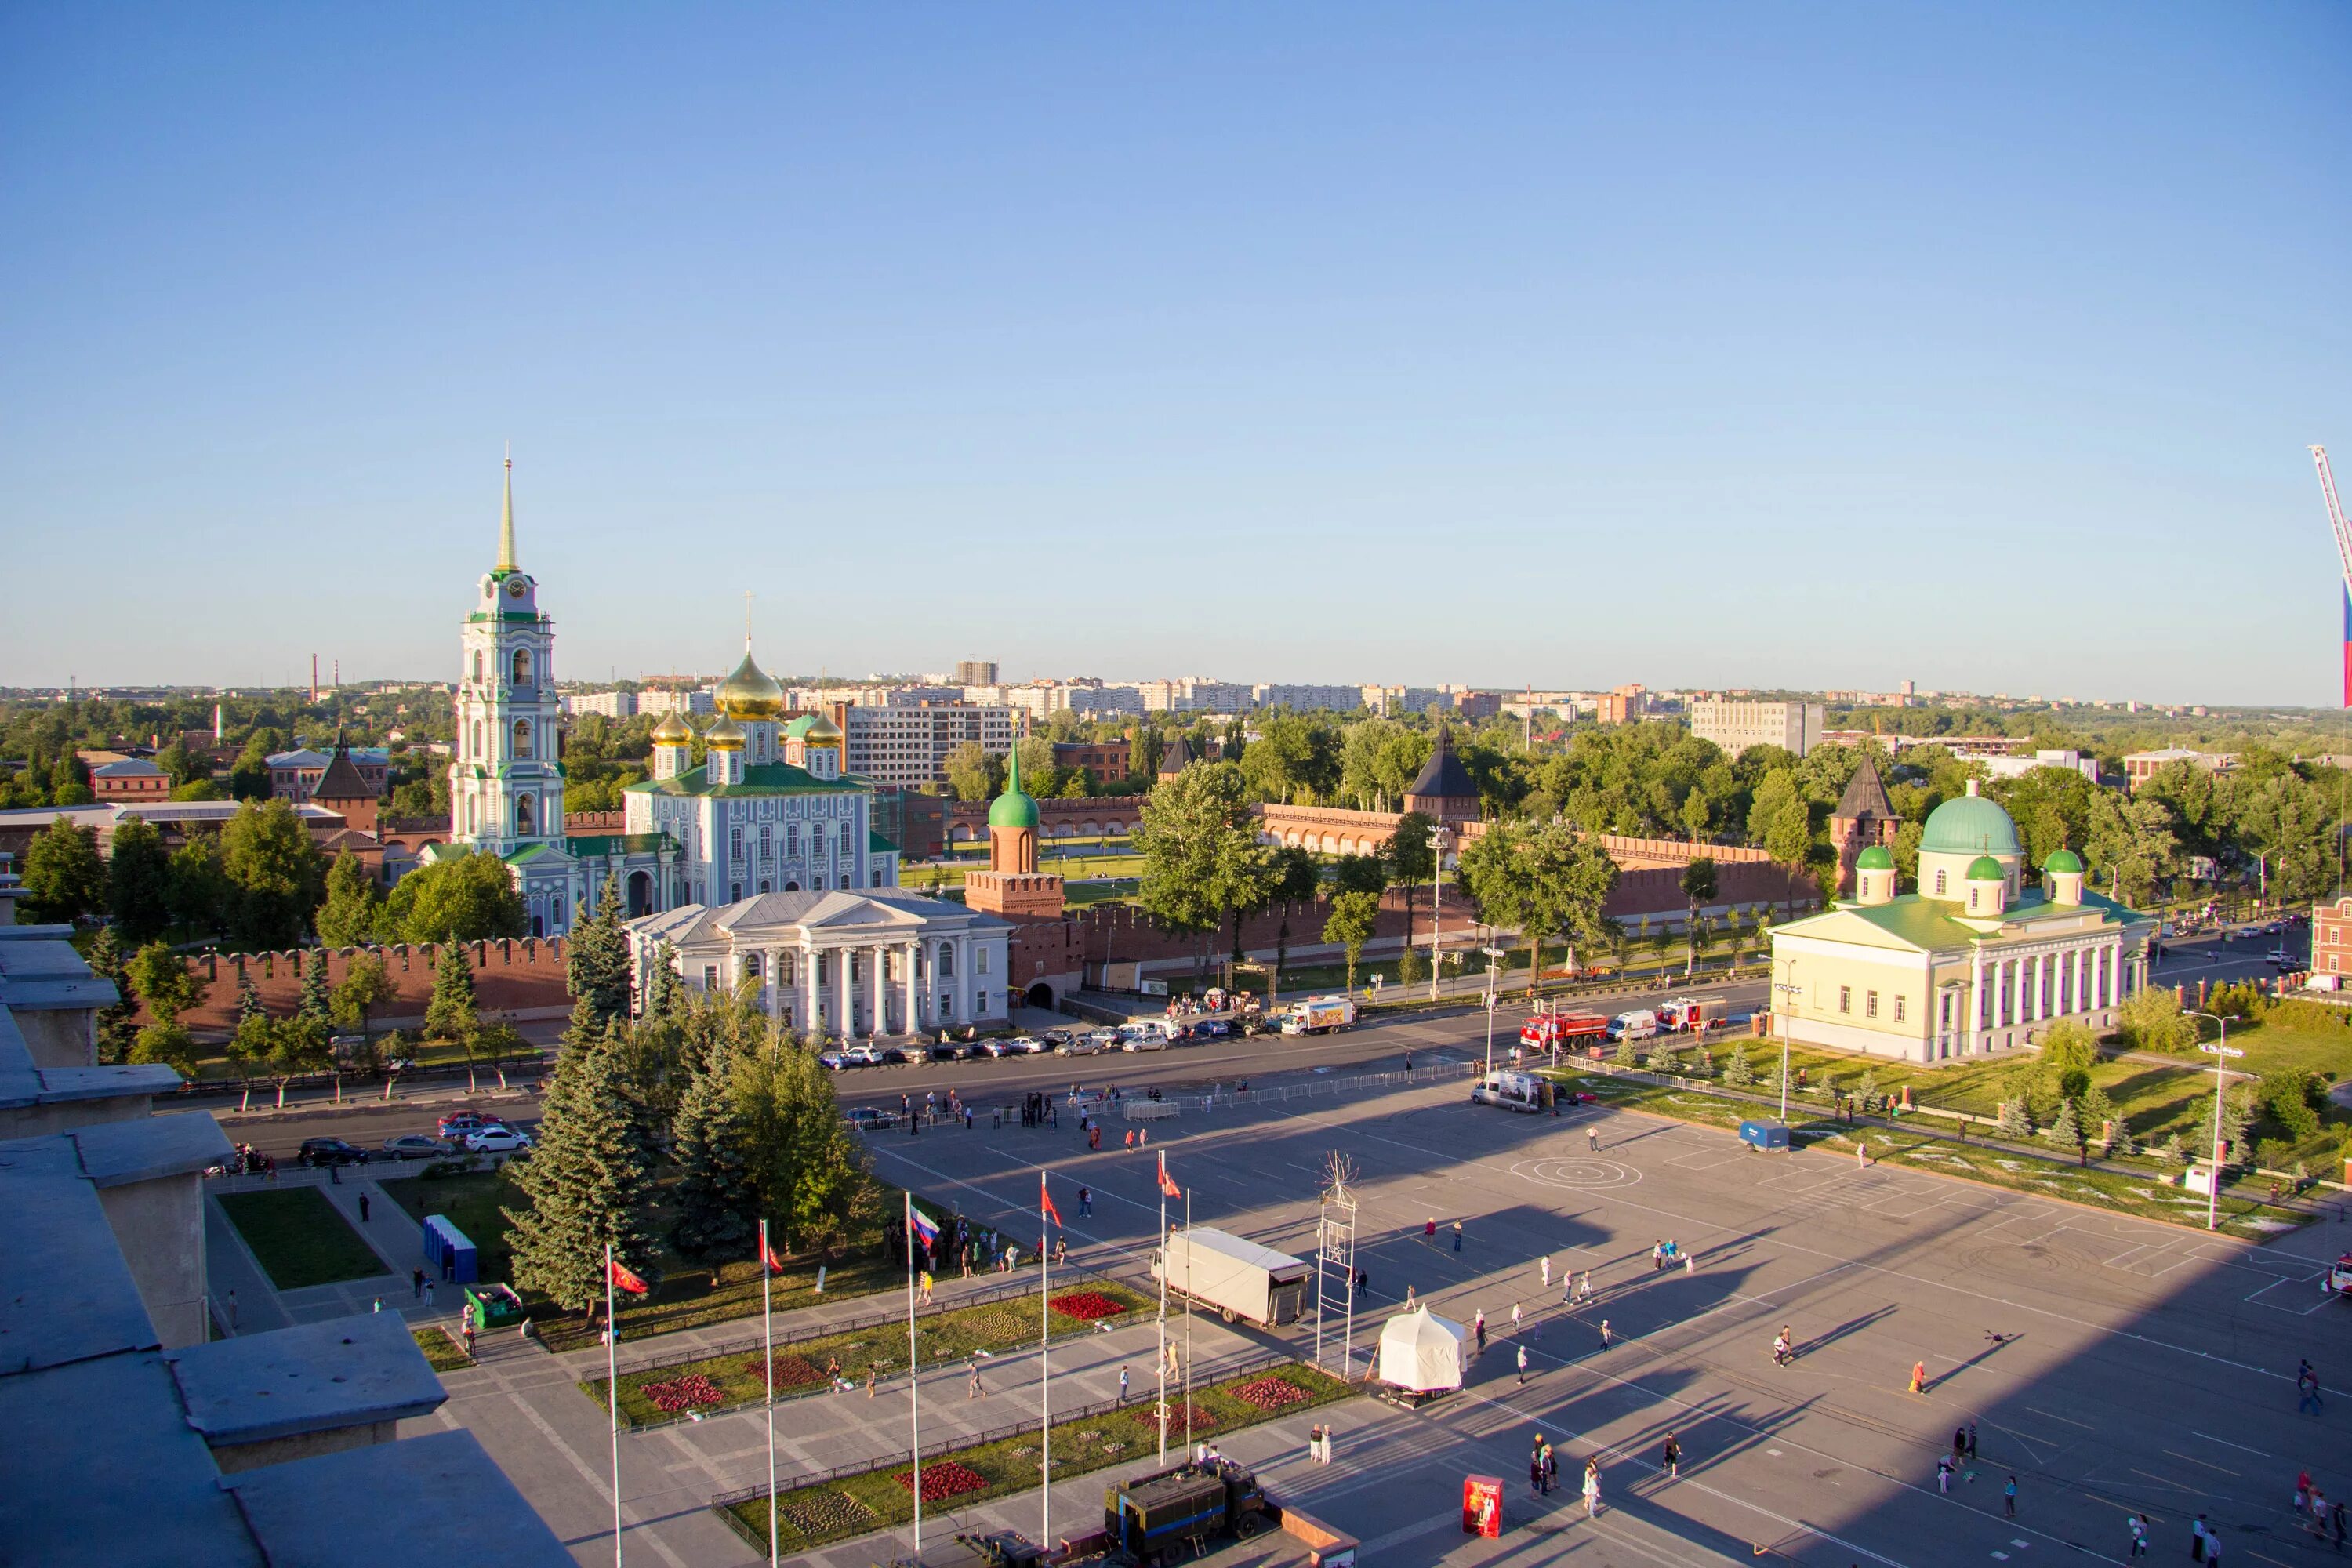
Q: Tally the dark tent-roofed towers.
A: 4